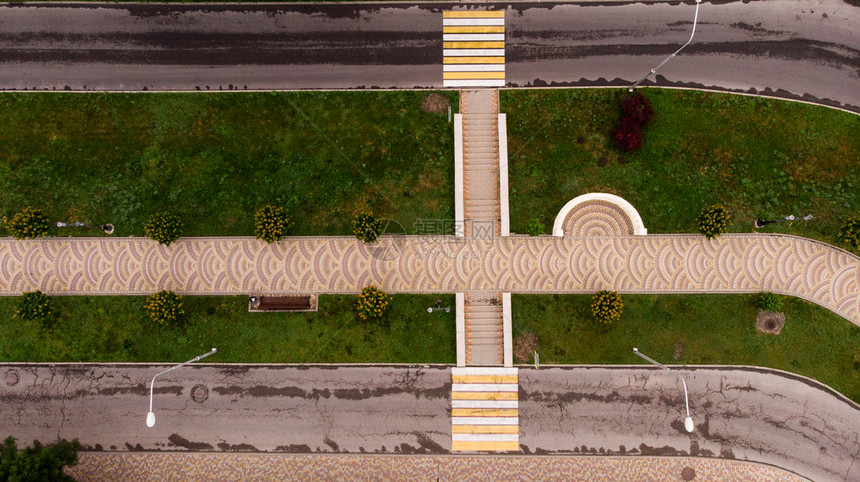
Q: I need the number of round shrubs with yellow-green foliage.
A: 10